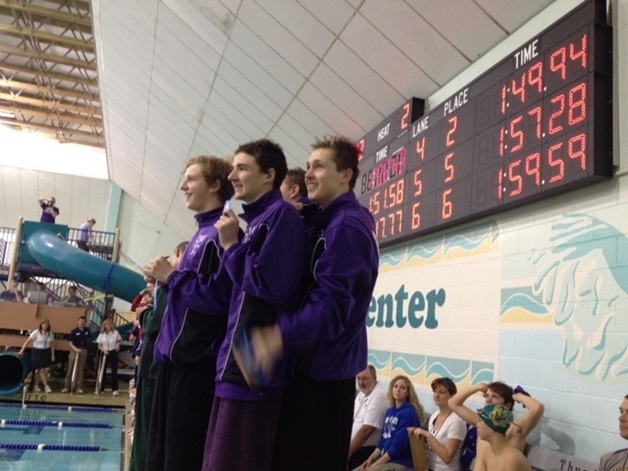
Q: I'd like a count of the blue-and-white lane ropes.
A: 3